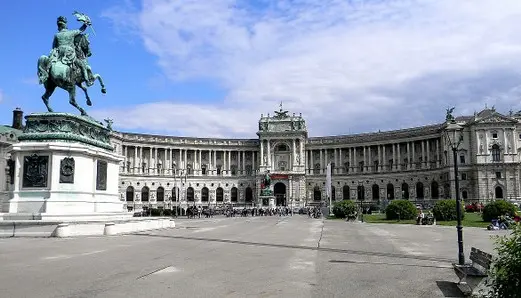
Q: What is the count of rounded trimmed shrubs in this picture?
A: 4